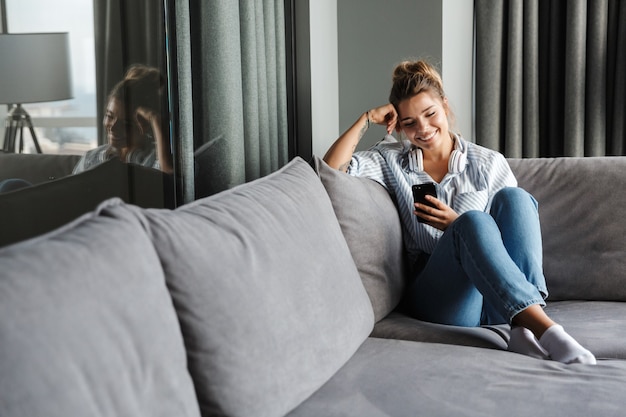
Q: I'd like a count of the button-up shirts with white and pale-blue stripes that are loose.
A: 1